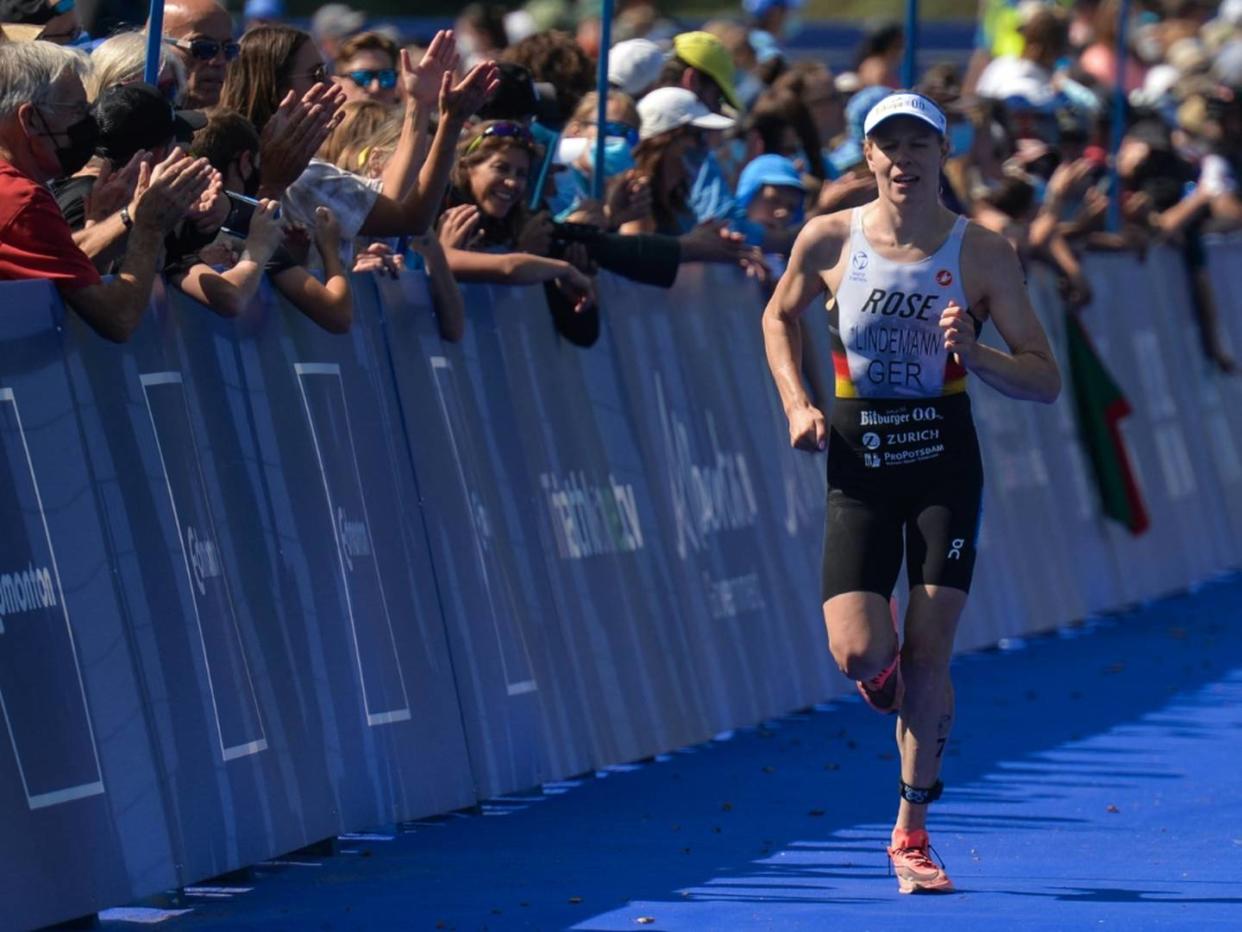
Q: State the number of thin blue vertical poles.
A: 4